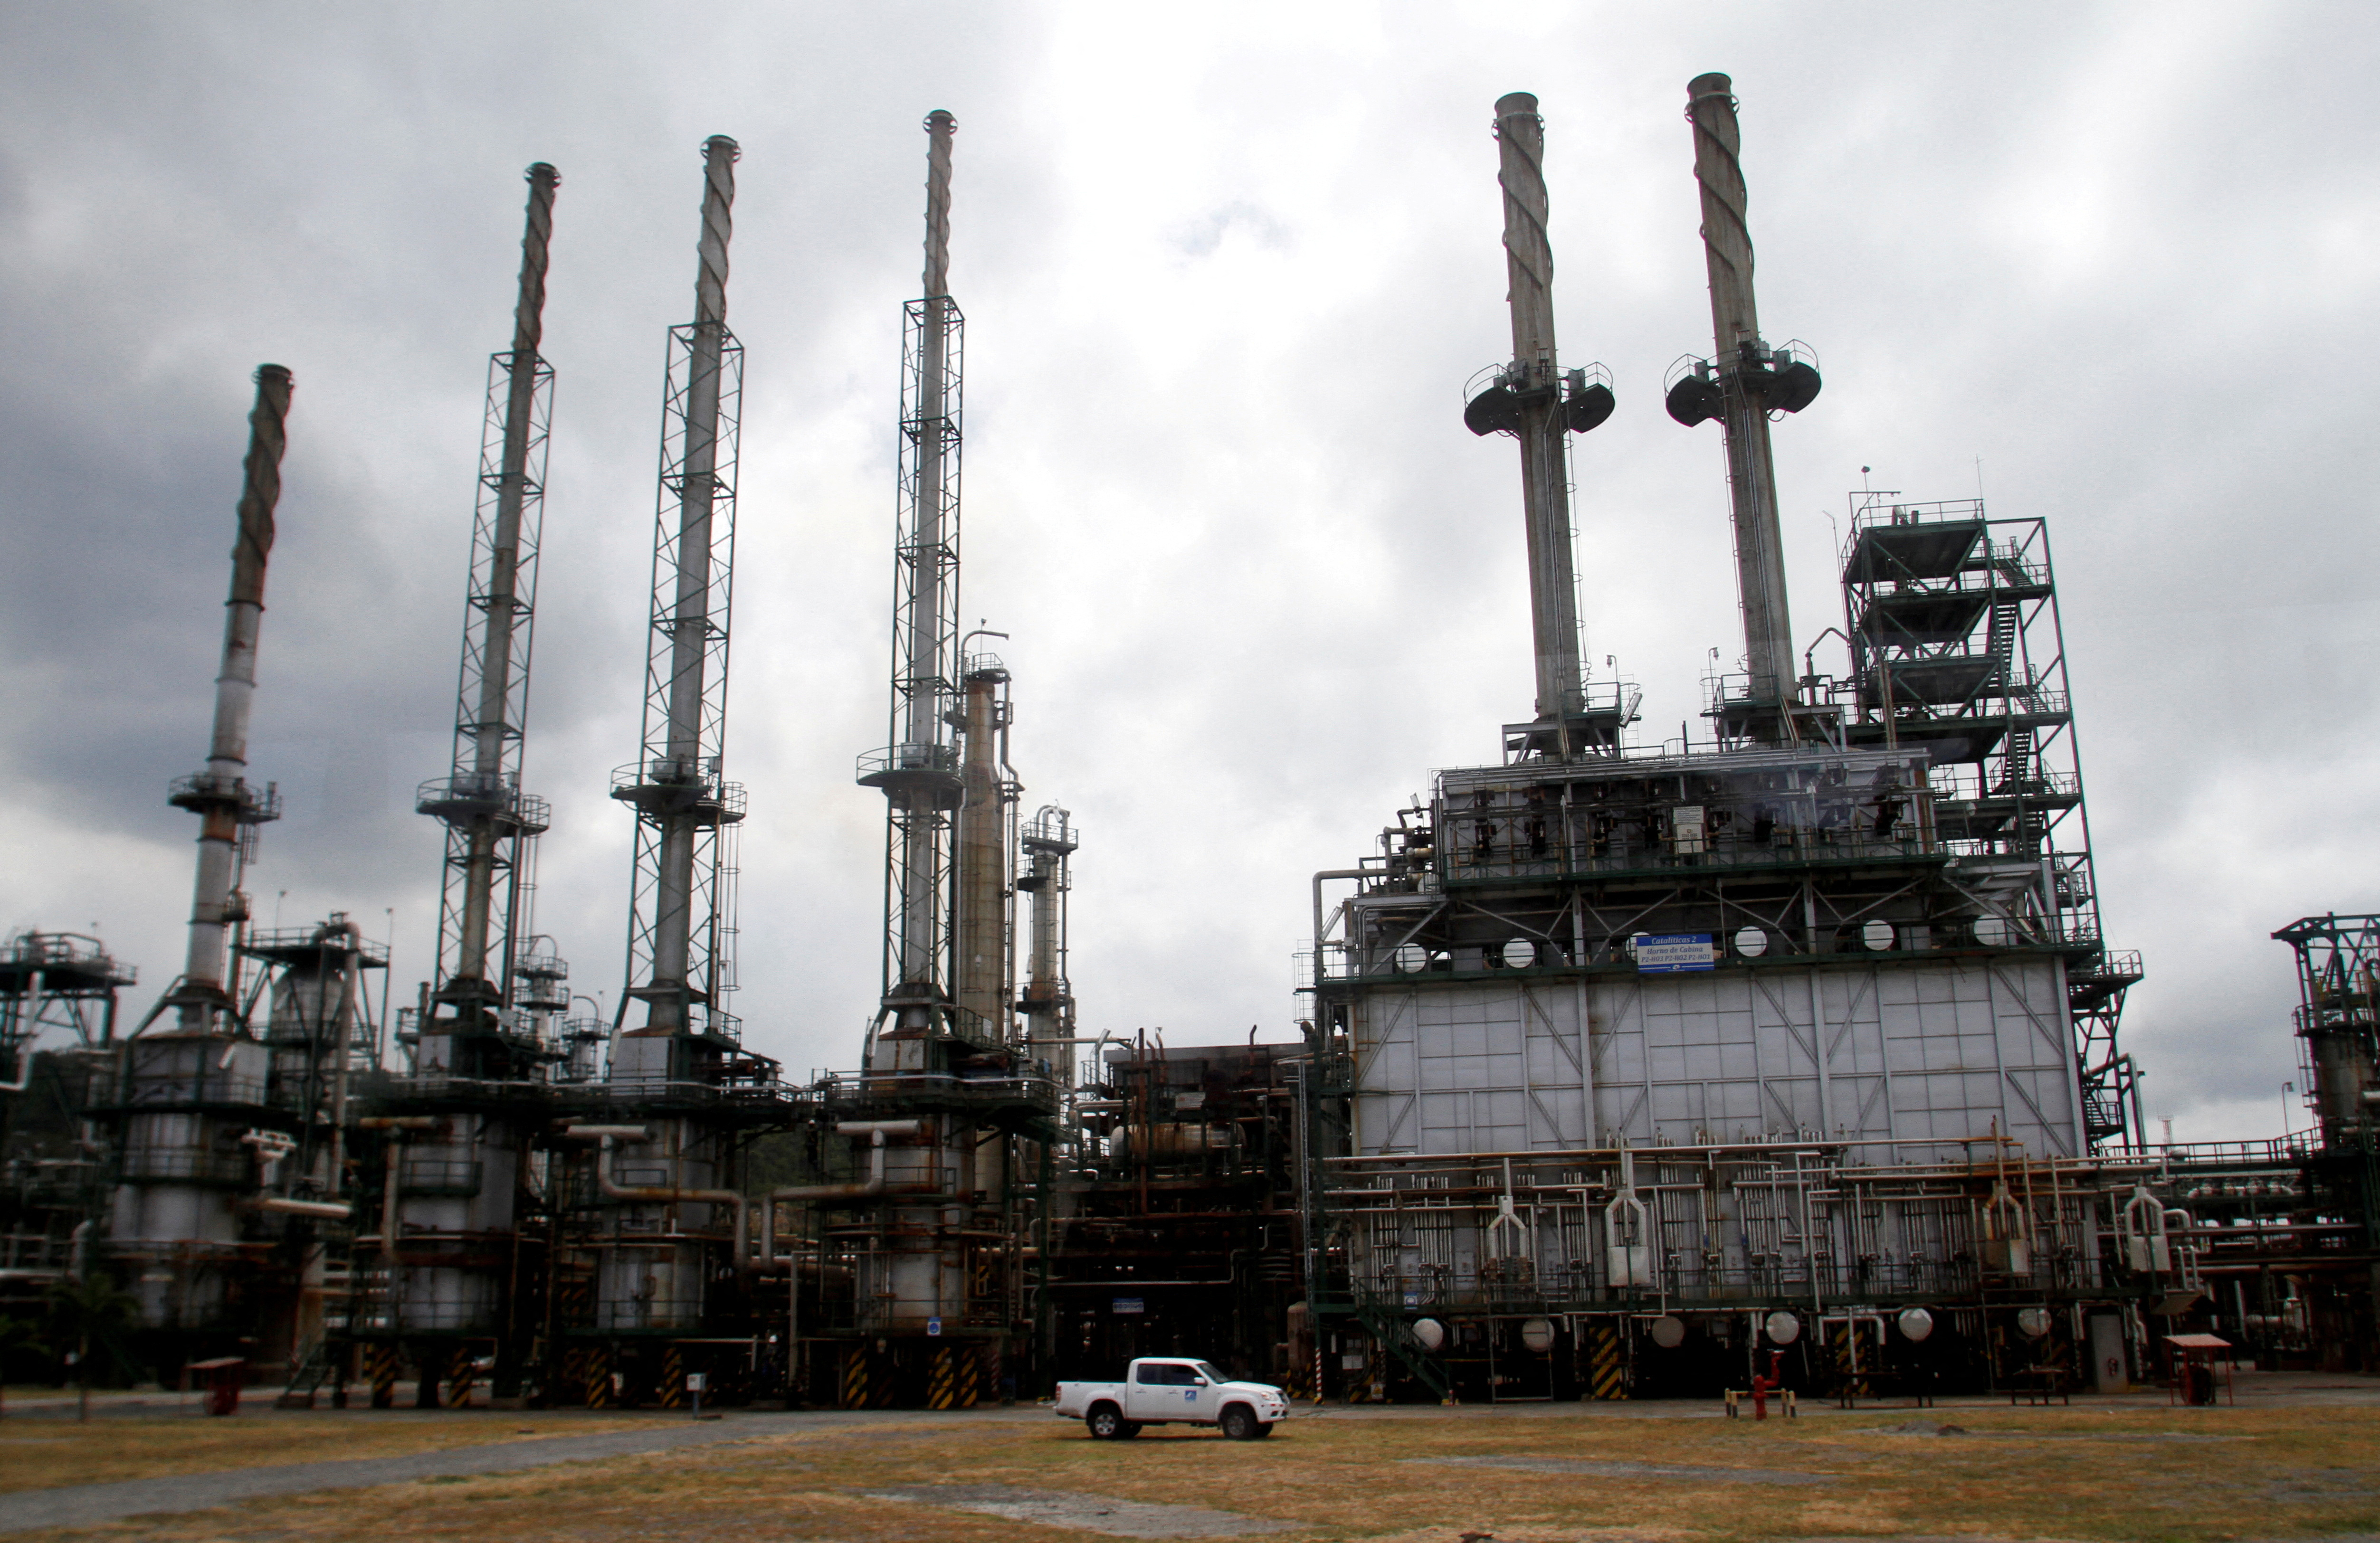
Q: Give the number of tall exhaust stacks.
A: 6